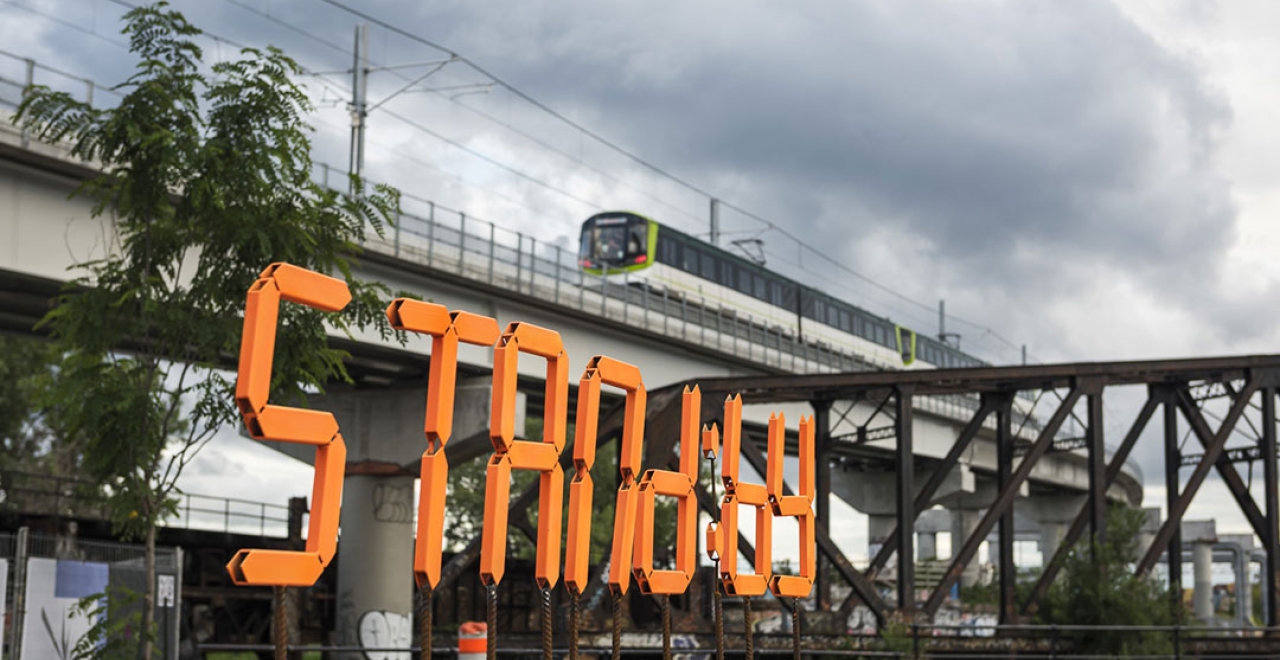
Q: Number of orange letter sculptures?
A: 7